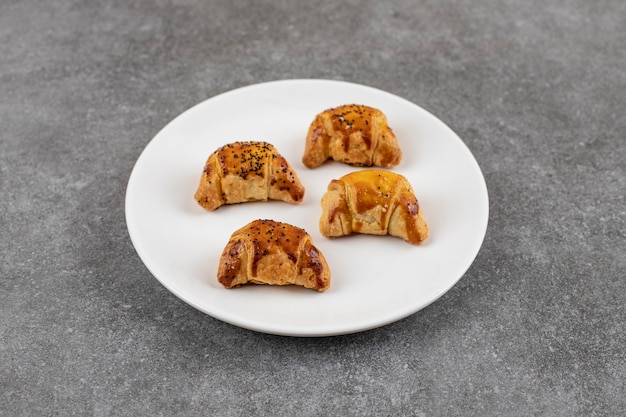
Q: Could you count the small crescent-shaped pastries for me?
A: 4